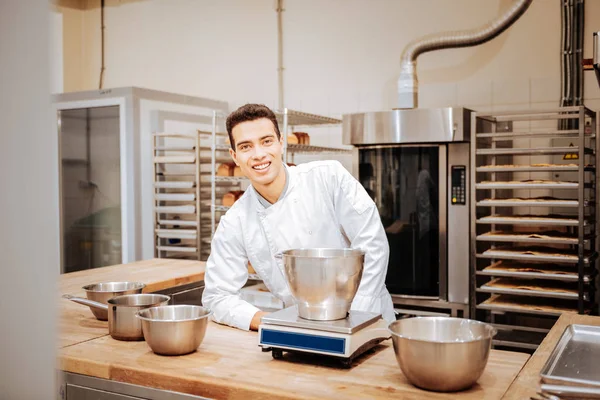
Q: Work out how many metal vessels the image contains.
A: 5